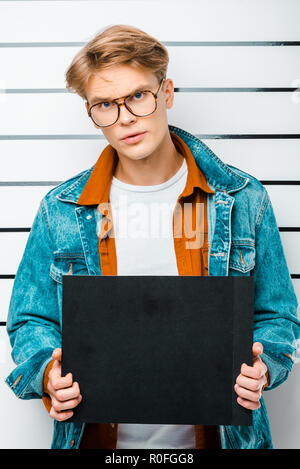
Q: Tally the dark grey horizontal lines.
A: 7